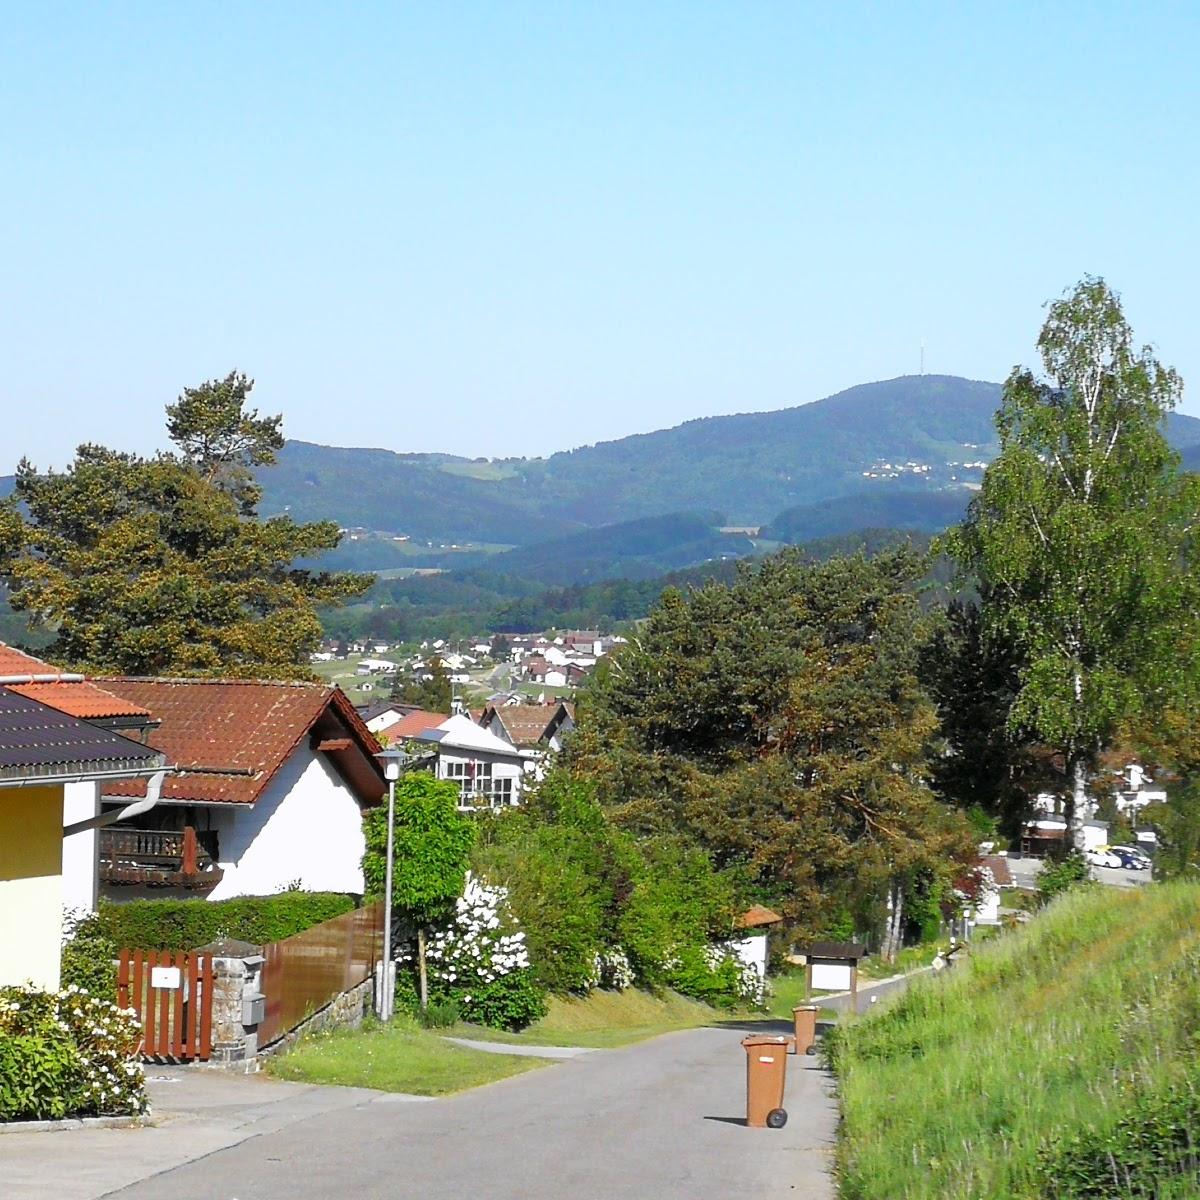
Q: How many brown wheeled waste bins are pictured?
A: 2